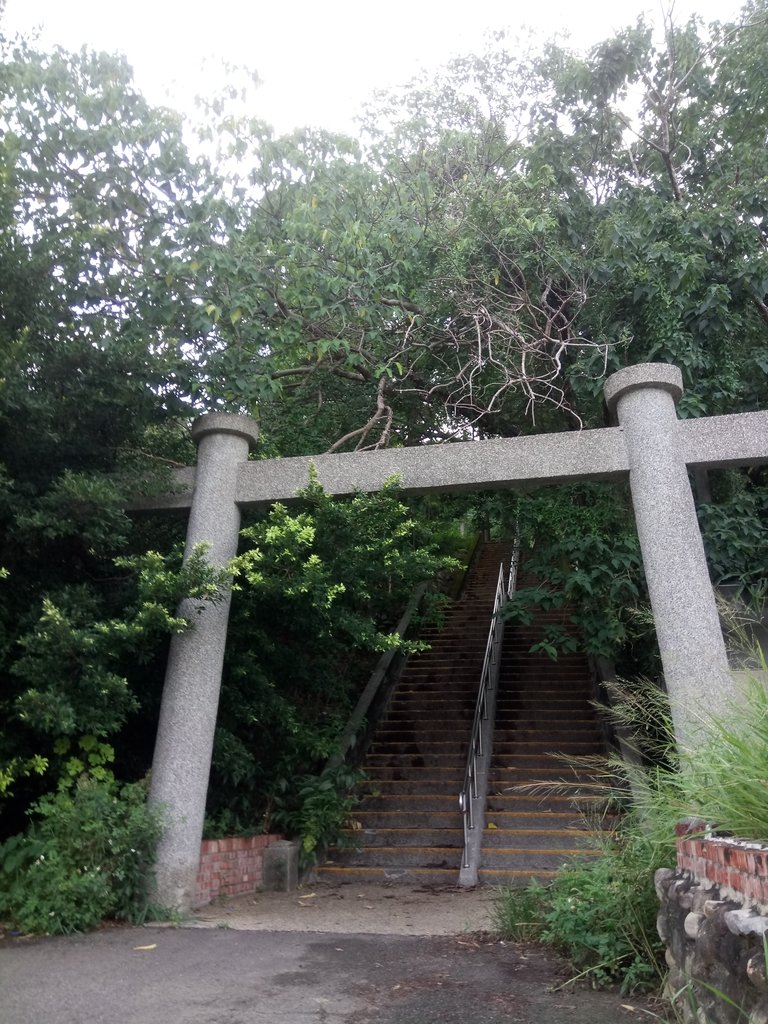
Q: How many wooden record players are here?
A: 0